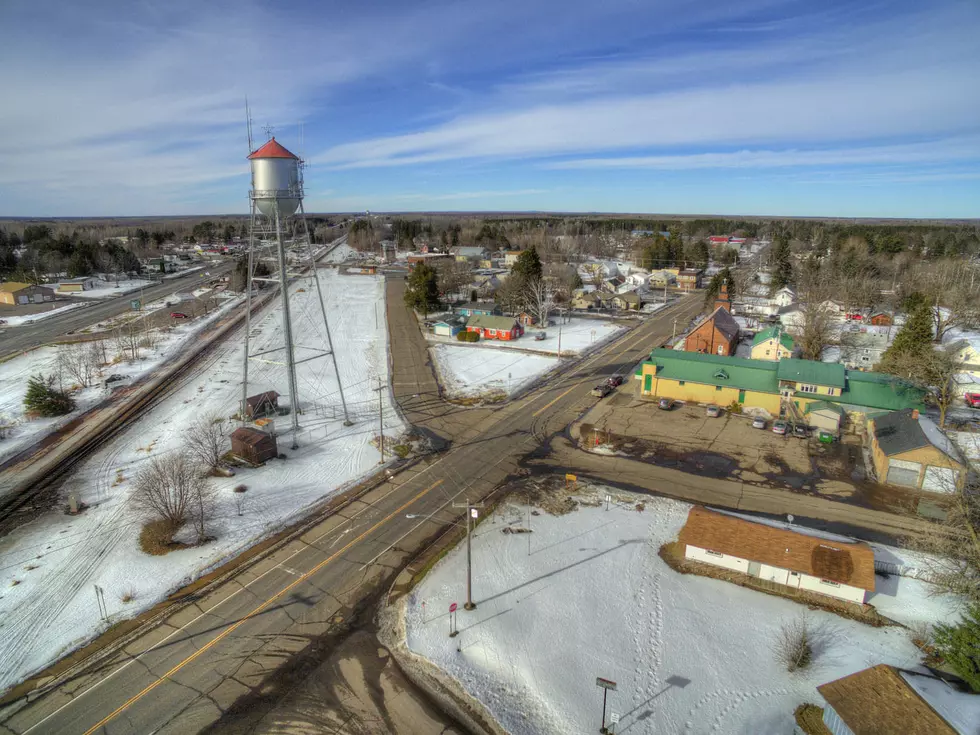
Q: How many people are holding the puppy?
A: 0